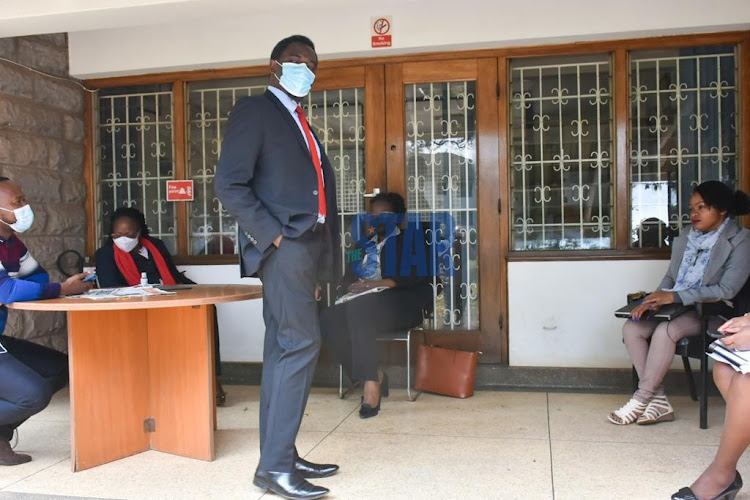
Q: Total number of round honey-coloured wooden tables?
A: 1